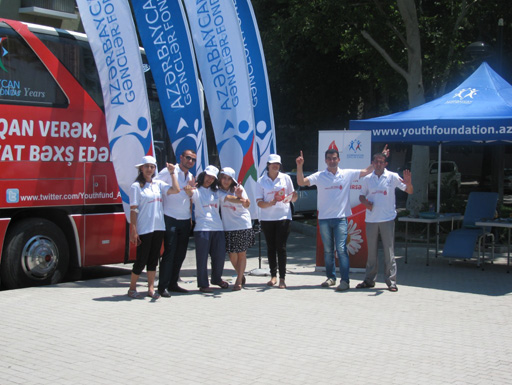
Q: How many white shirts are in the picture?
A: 7